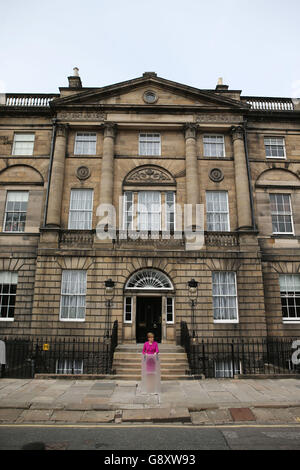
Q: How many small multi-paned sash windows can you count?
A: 5